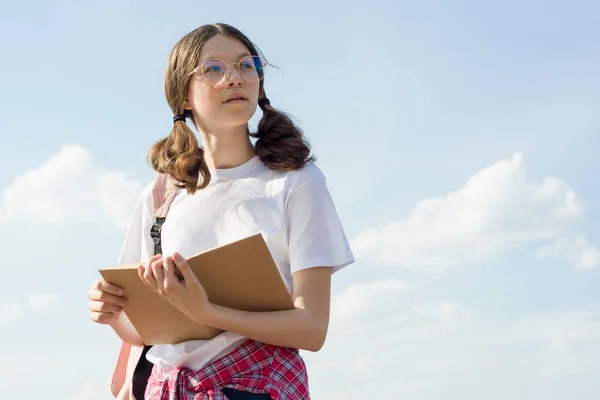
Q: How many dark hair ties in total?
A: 2